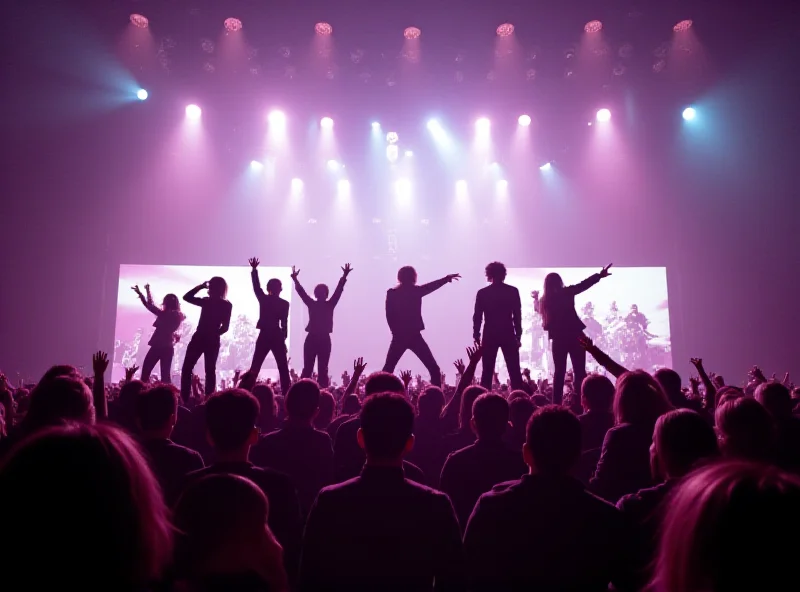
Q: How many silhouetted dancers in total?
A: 7